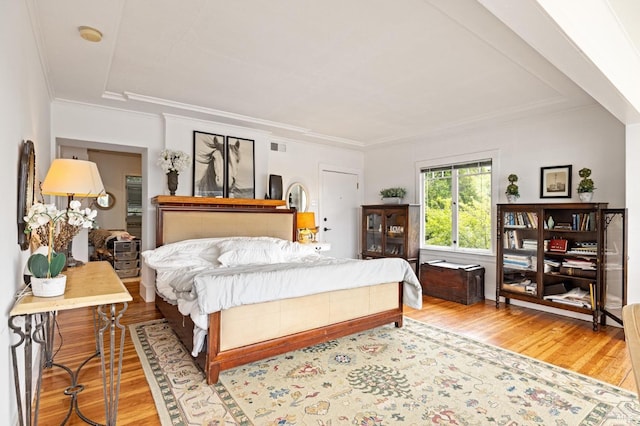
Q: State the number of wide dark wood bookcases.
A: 1